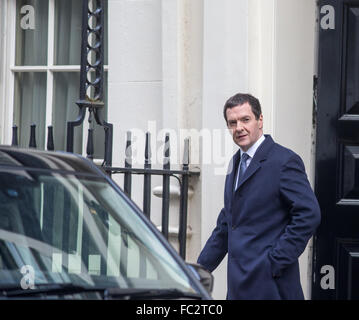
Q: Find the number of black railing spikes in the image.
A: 8